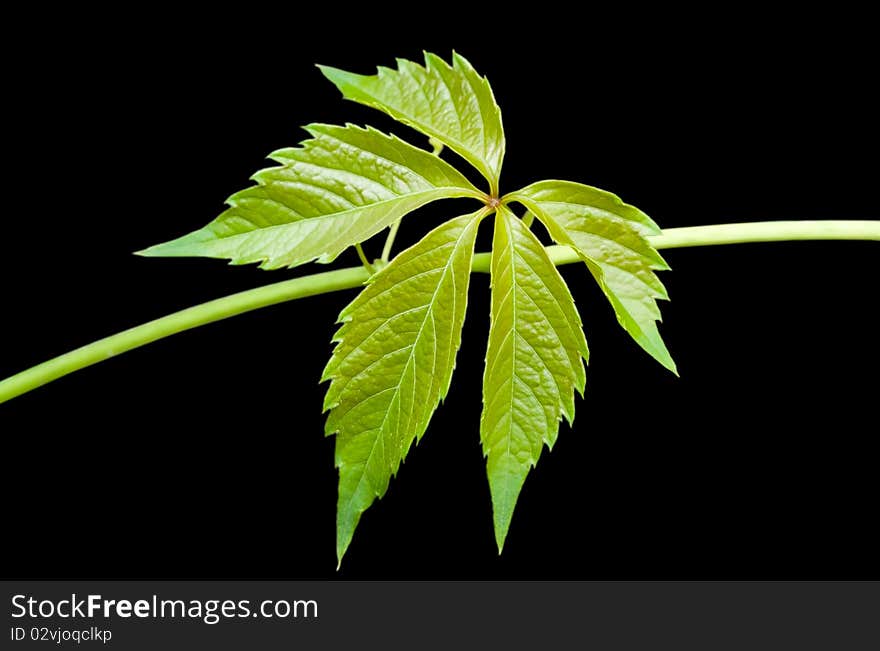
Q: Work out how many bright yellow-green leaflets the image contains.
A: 5